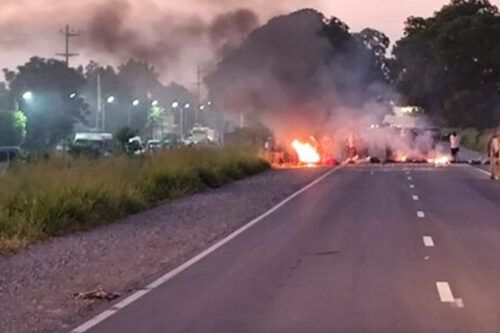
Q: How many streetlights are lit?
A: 9